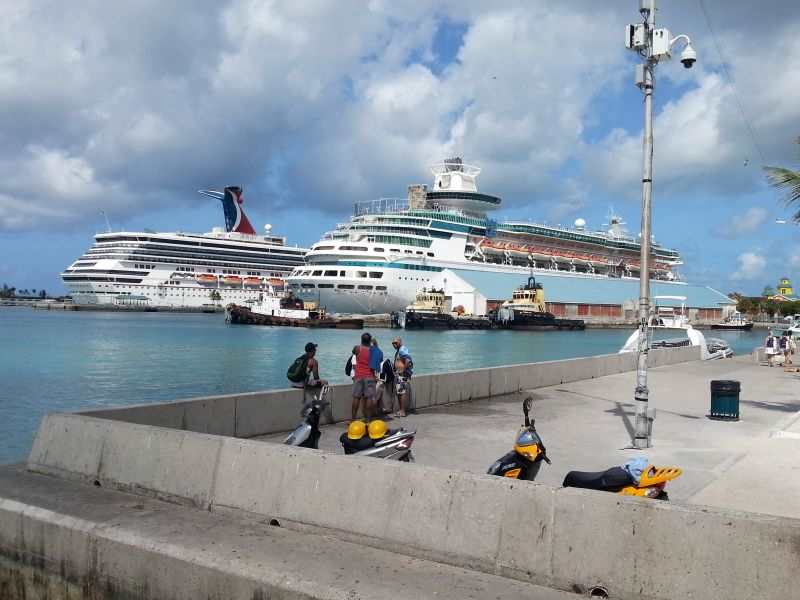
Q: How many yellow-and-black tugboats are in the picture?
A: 2